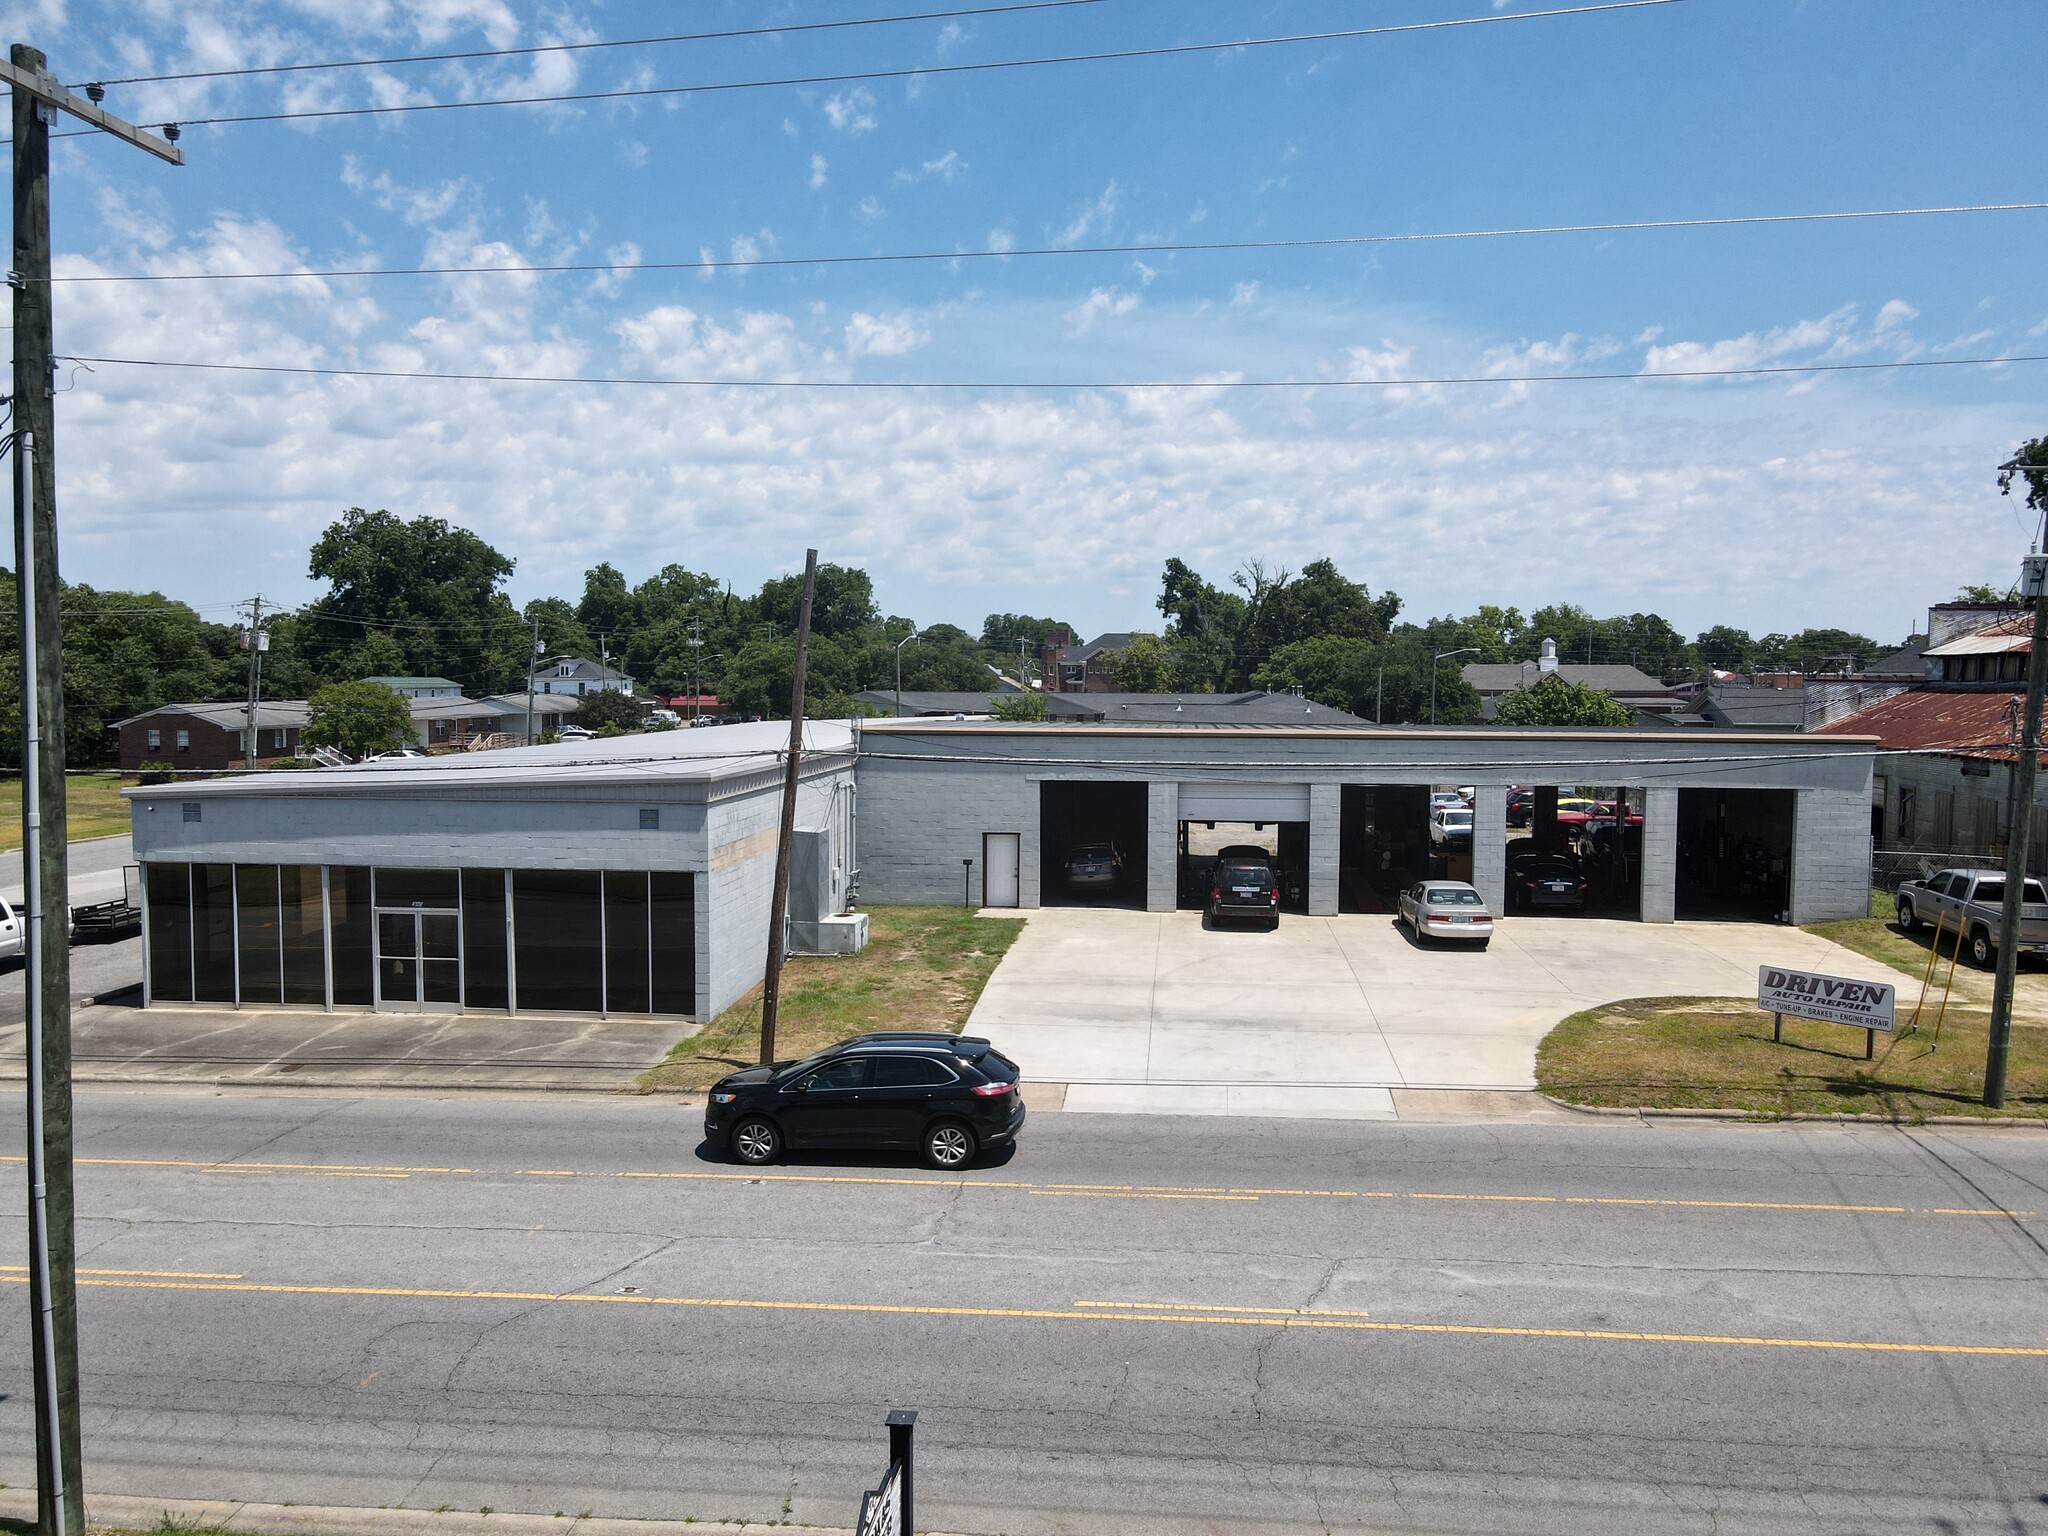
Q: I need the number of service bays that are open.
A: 5